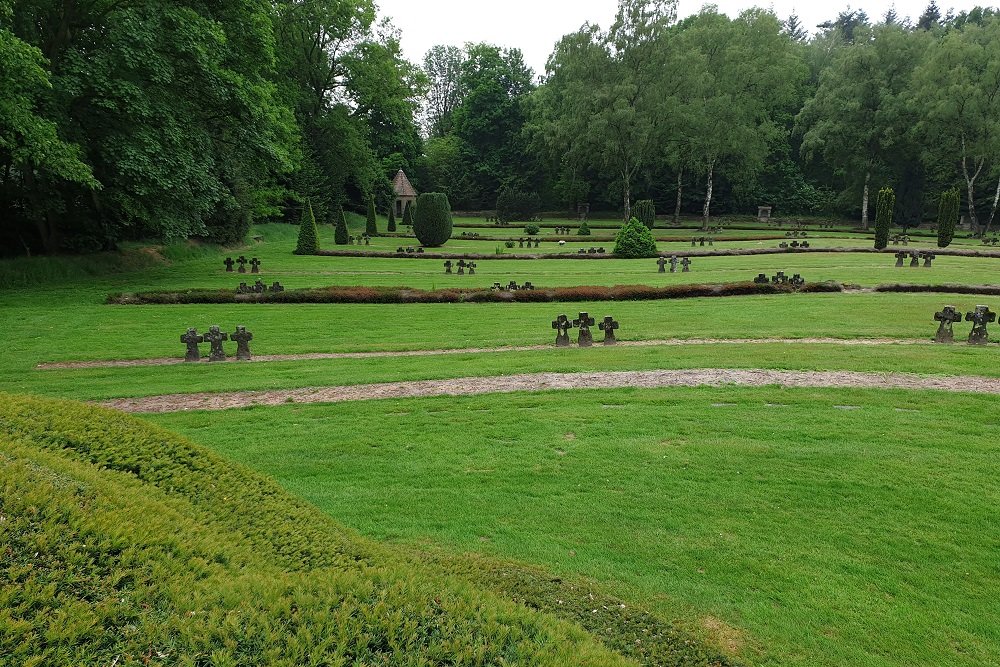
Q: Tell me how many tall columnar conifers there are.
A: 2